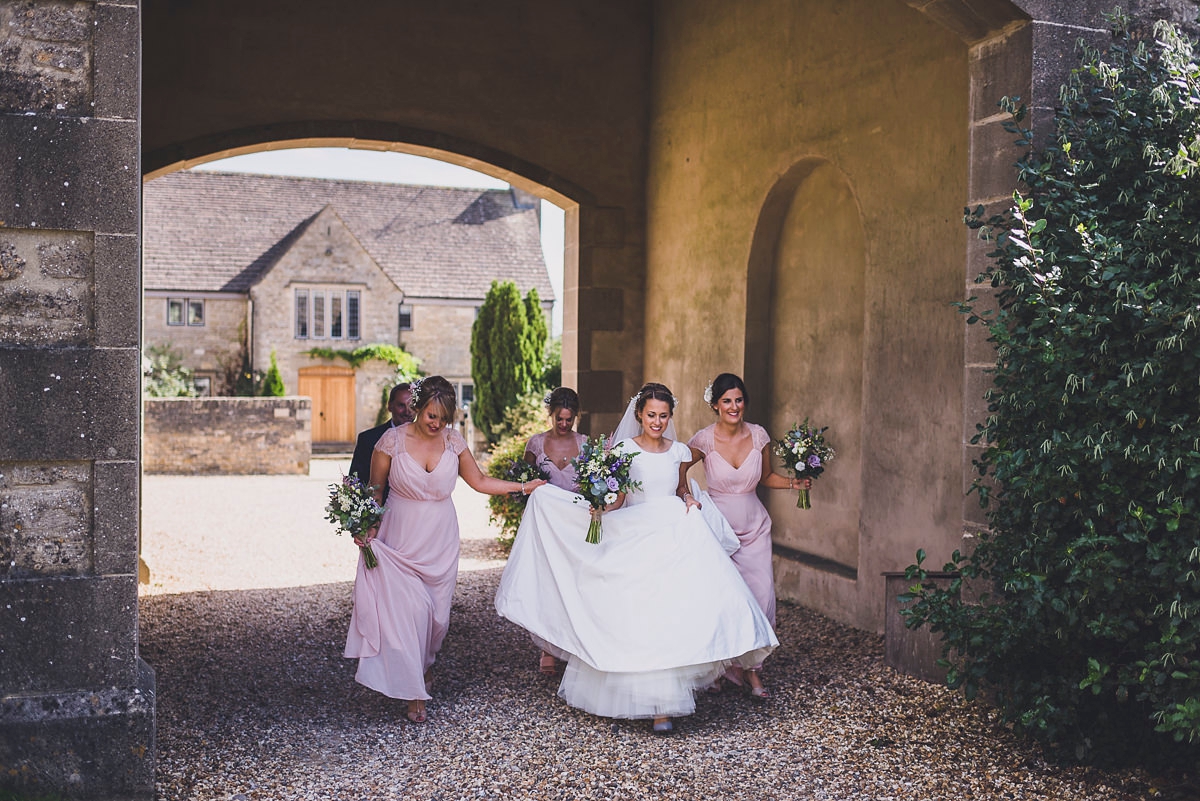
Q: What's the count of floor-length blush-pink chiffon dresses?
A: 3